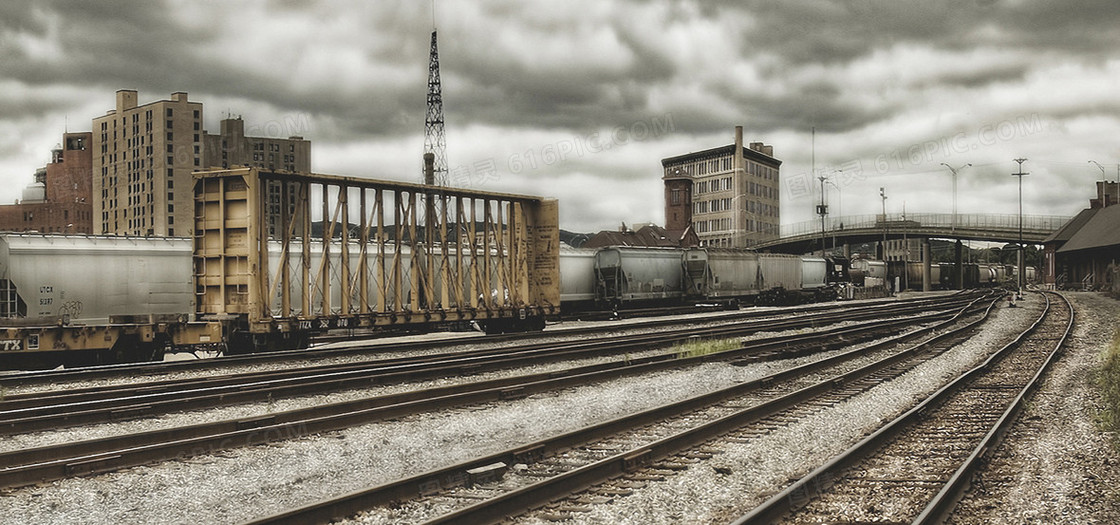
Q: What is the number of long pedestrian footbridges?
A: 1